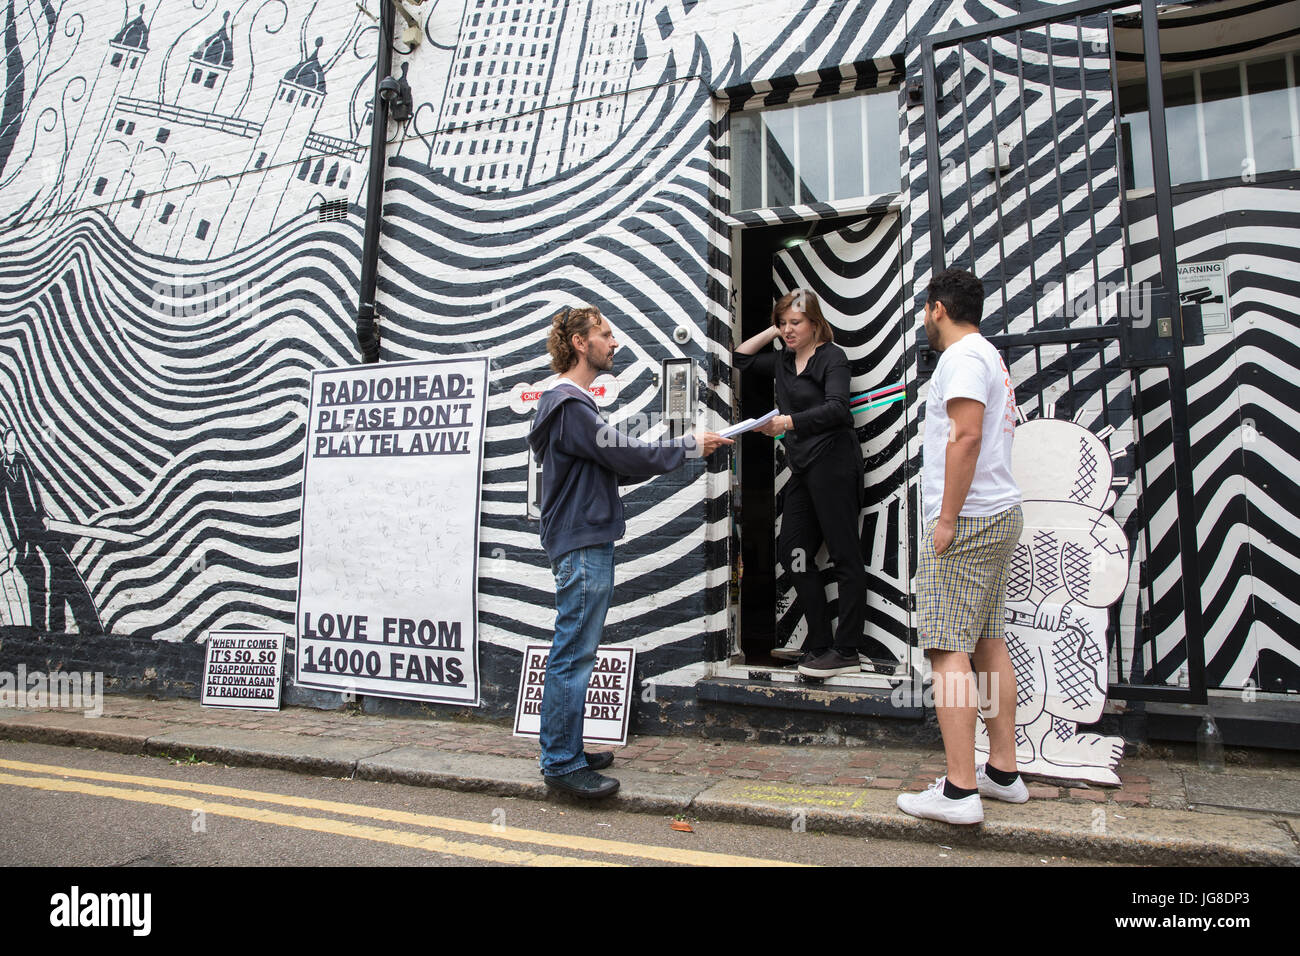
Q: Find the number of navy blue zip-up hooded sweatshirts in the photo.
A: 1